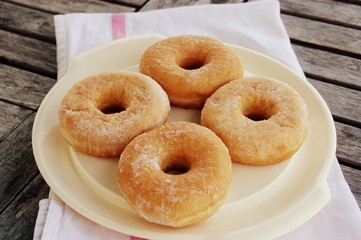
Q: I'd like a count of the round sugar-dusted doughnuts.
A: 4